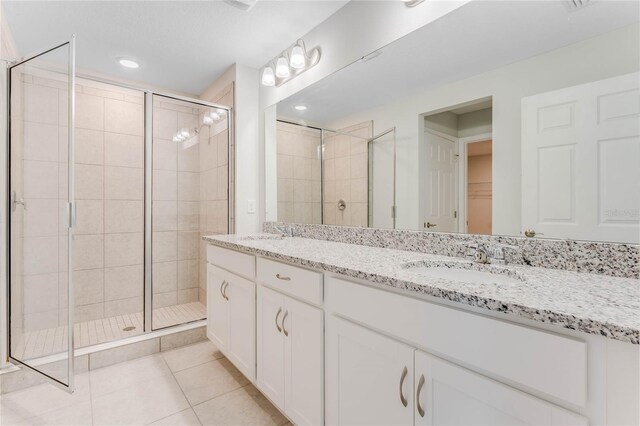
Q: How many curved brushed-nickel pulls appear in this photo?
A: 7